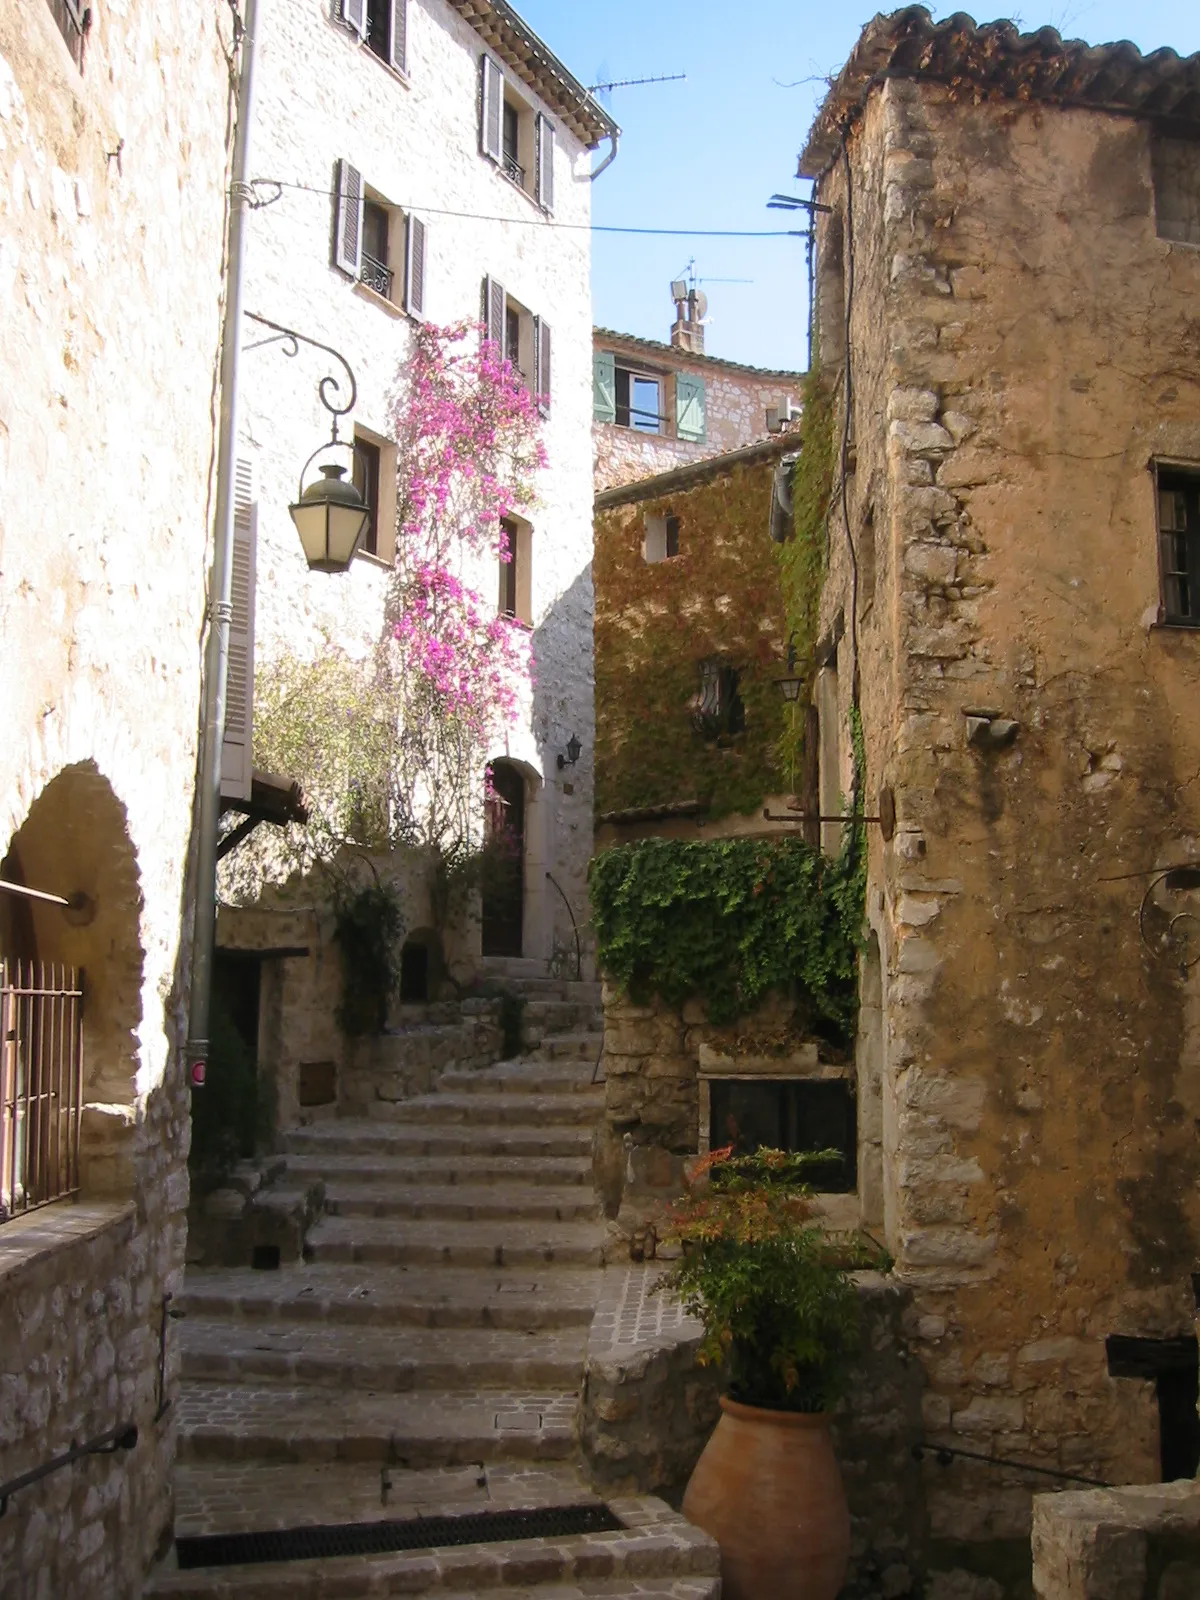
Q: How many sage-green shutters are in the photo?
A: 2